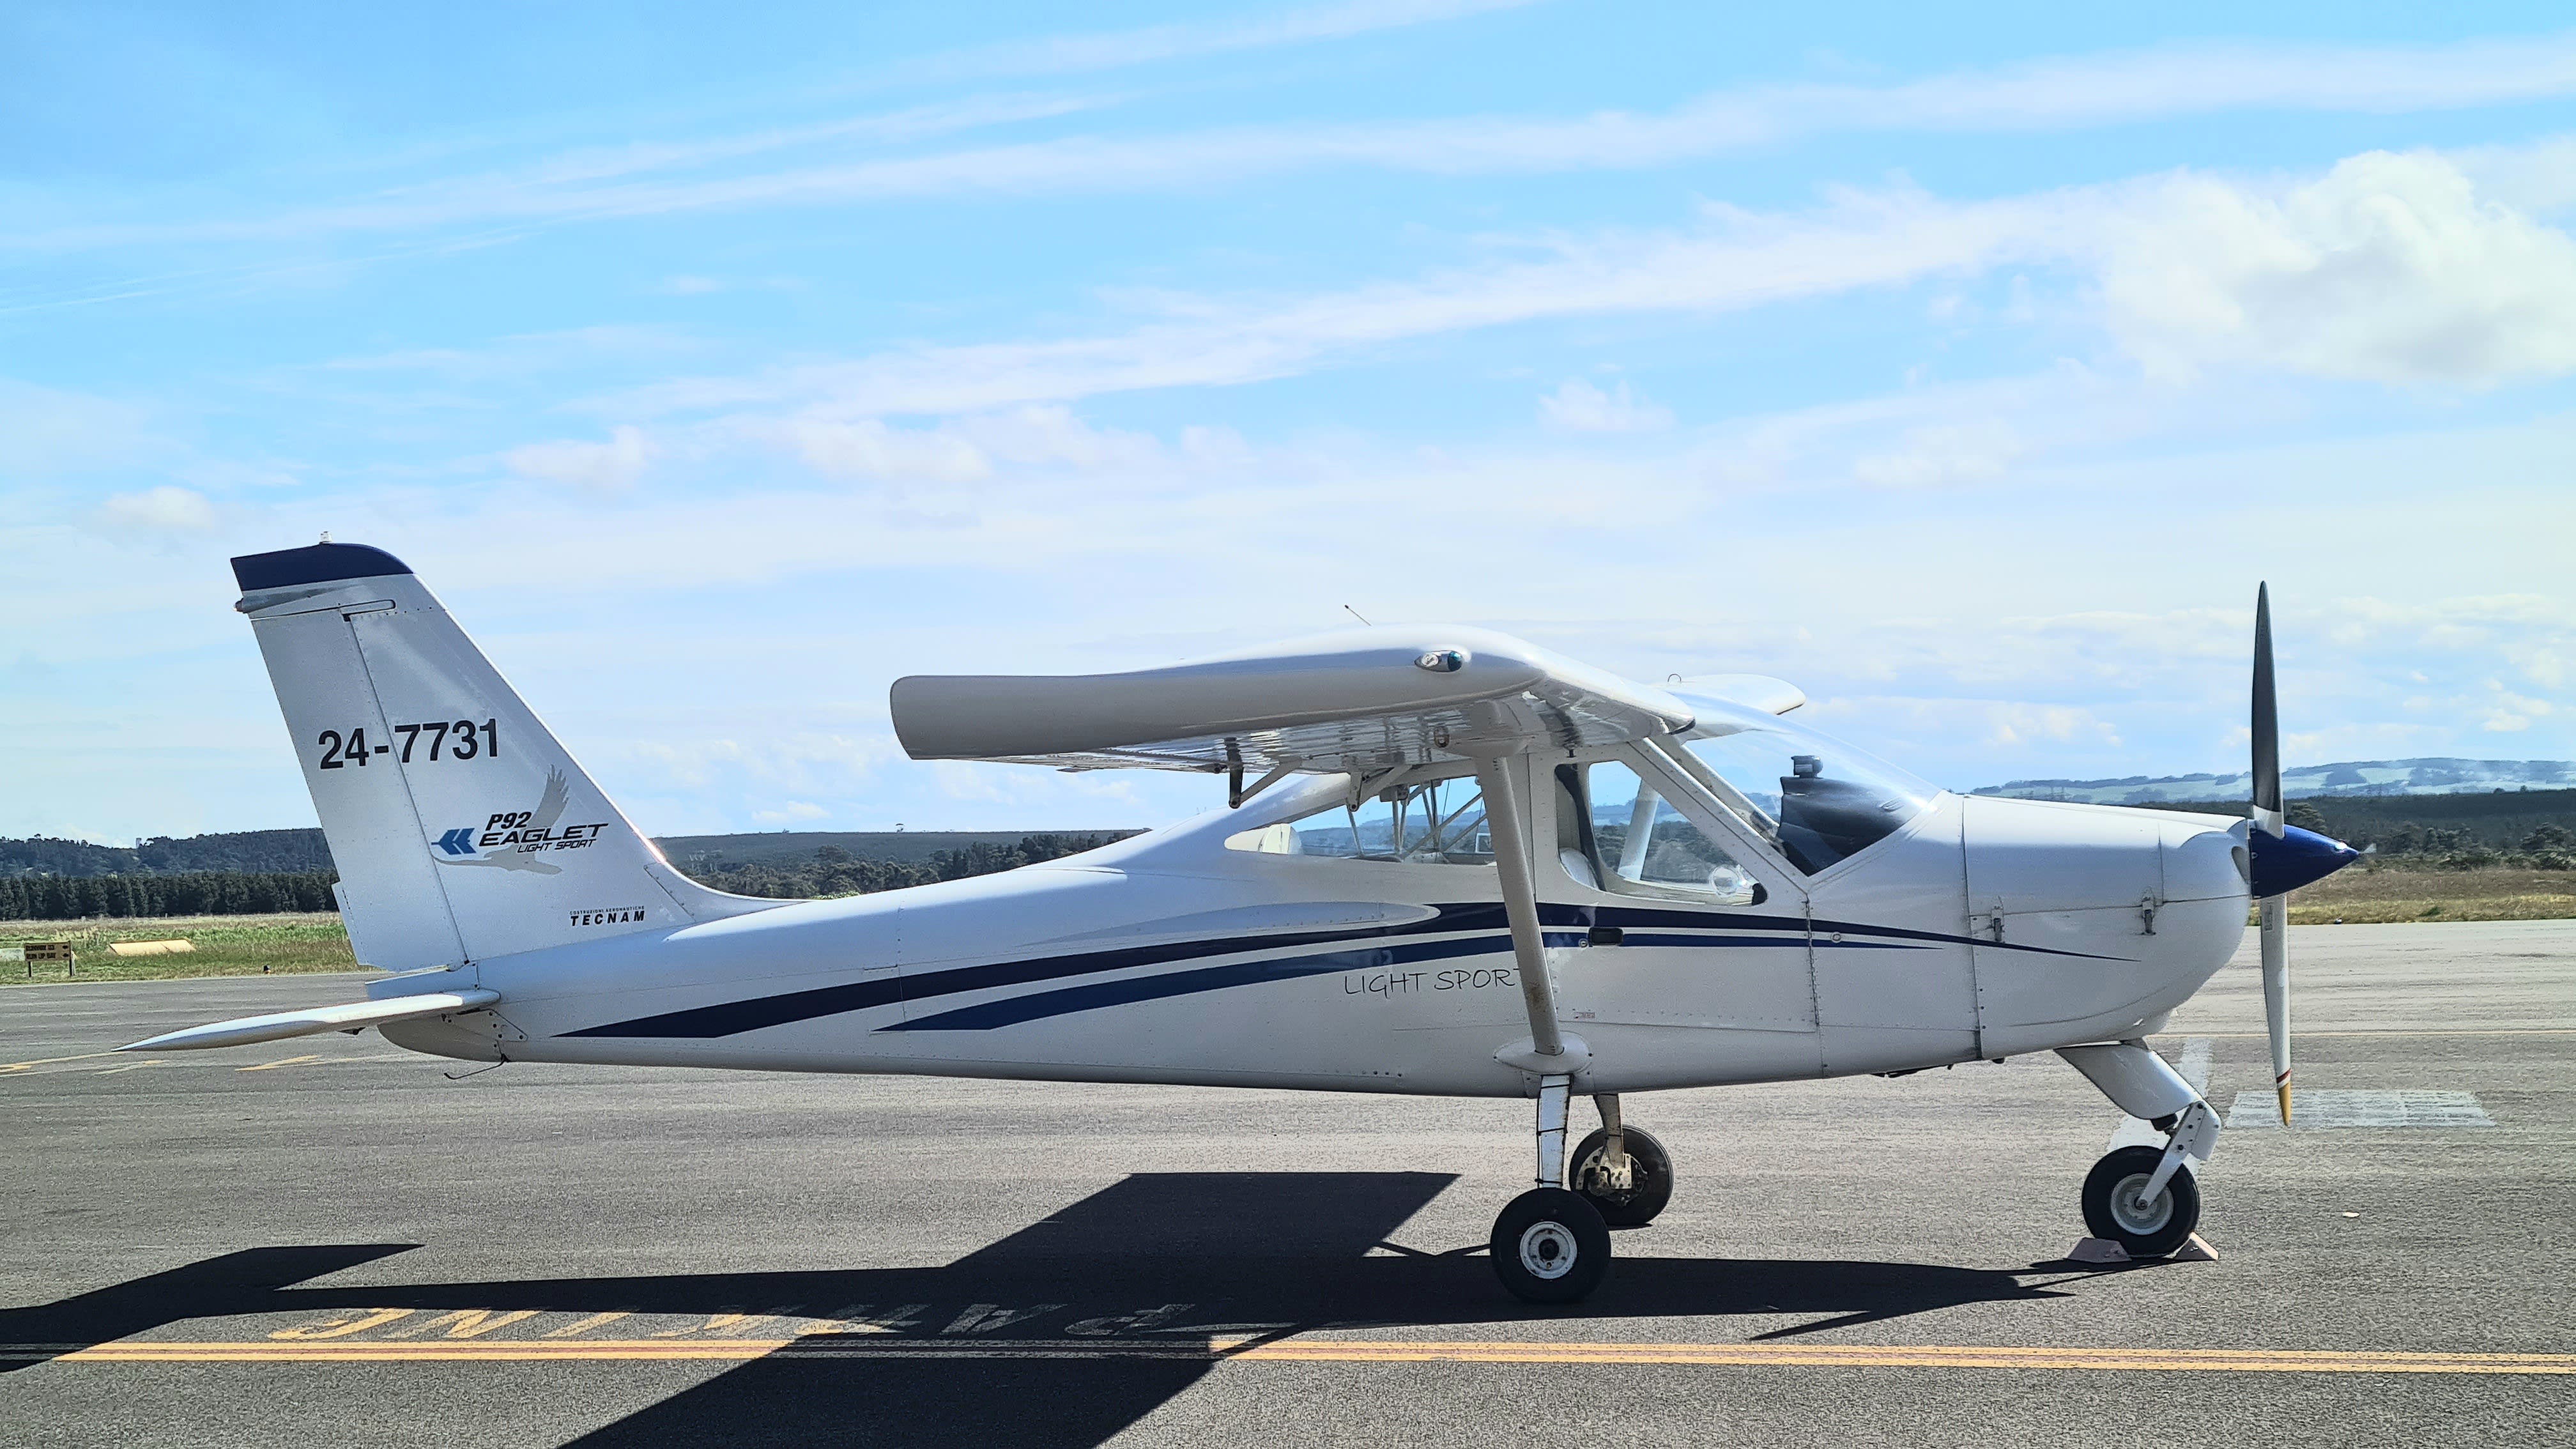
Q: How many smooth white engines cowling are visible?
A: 1